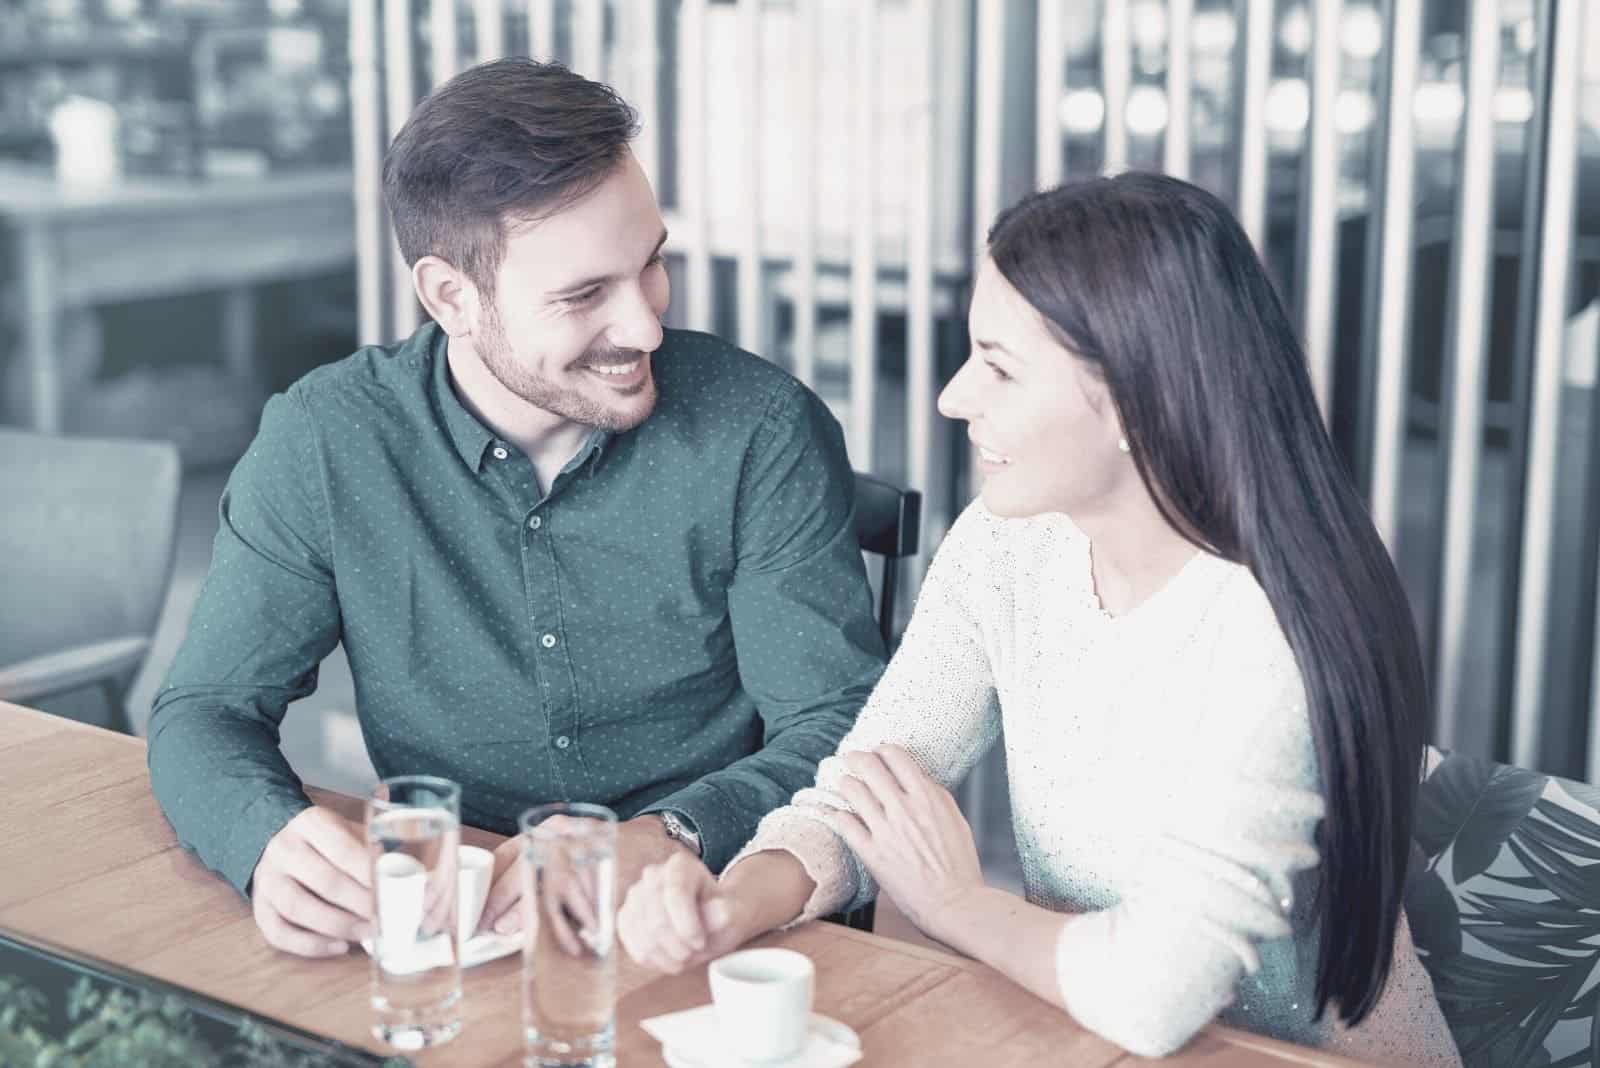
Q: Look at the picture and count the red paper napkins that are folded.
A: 0